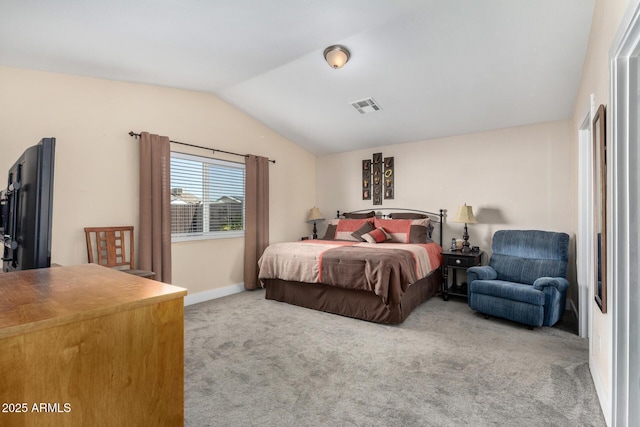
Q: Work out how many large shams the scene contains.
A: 2